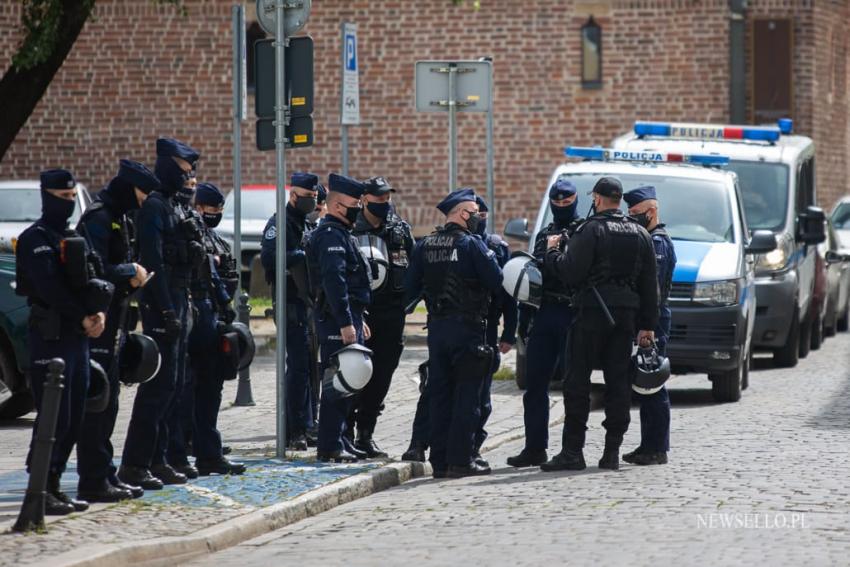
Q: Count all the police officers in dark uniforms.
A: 14